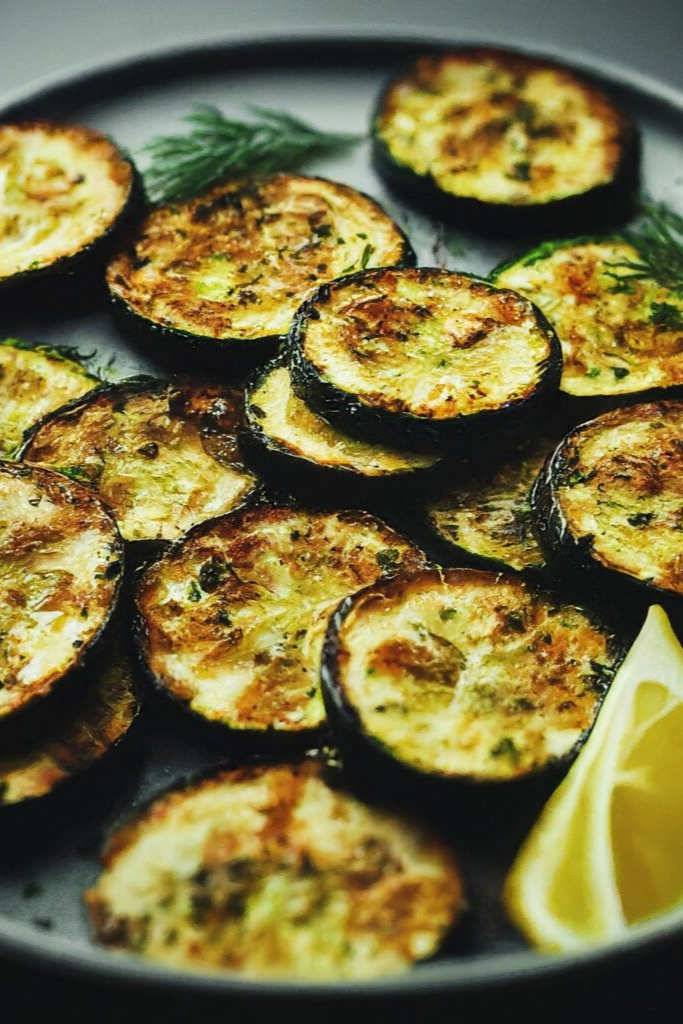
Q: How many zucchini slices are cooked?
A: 15